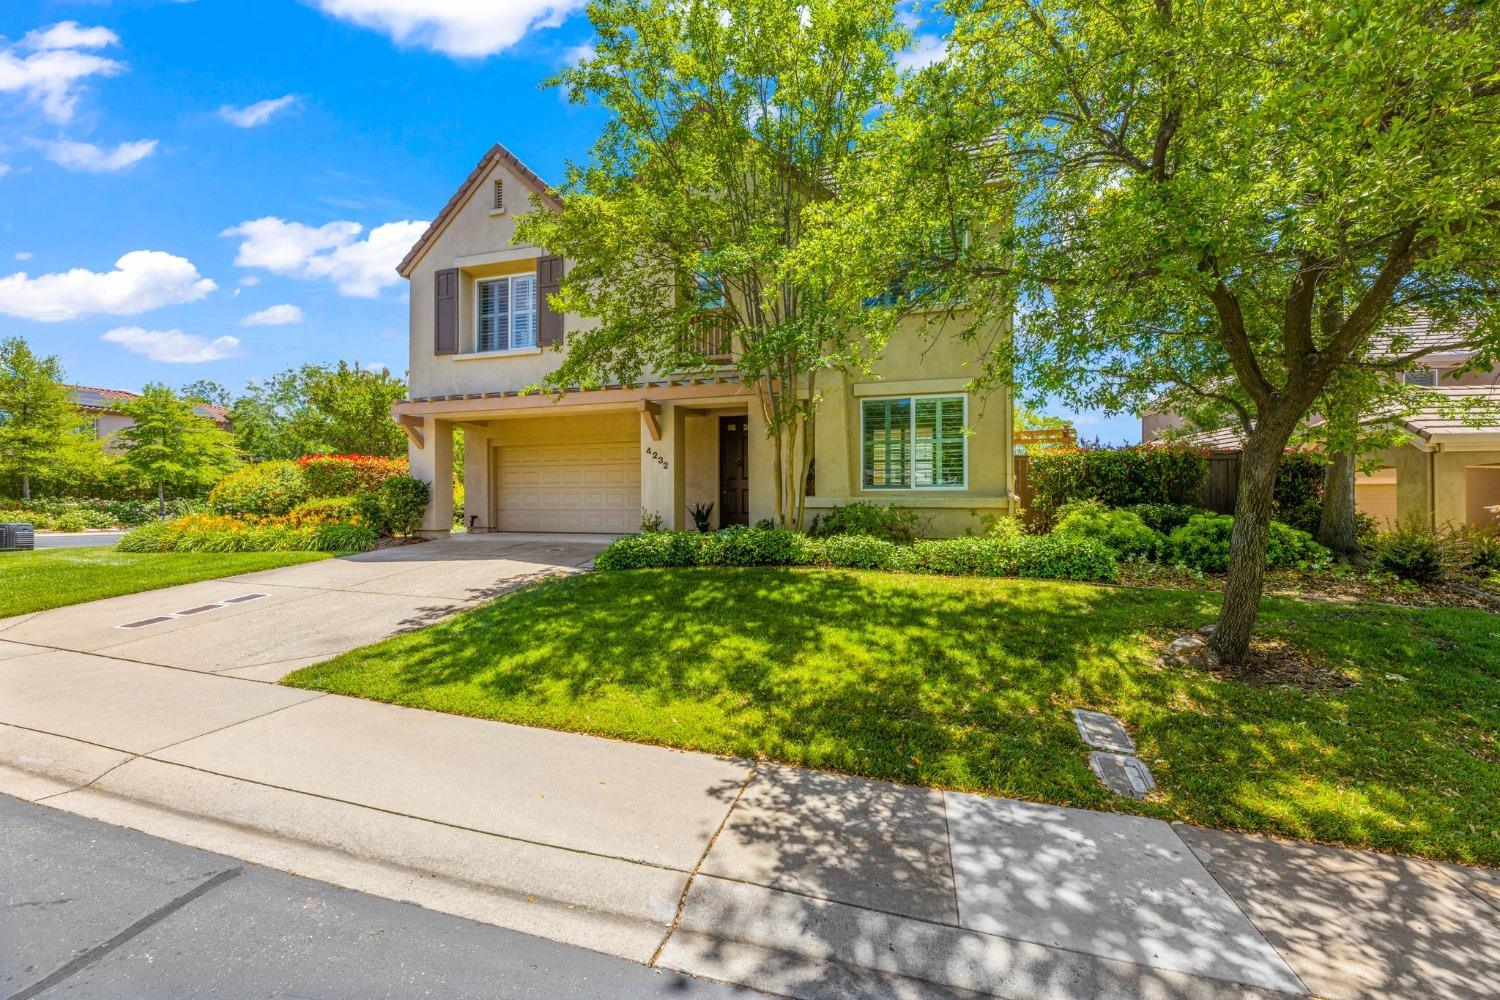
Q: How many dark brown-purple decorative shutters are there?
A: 2